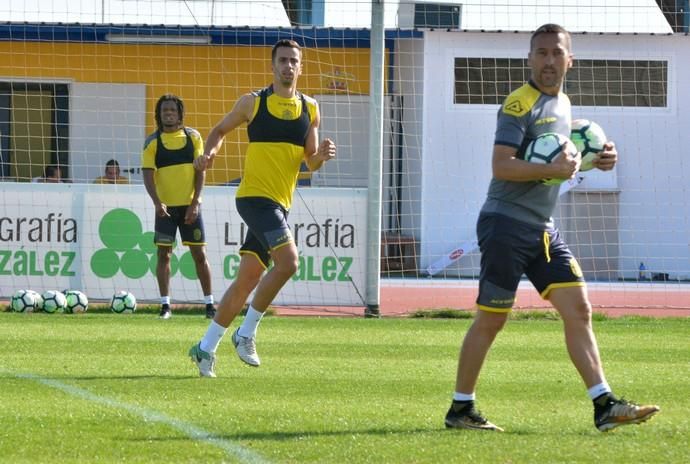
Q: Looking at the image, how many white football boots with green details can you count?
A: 2